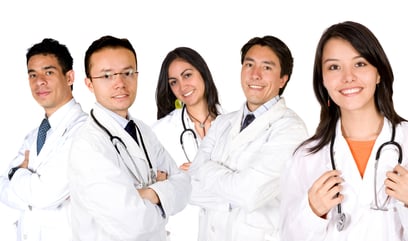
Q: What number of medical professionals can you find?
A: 5